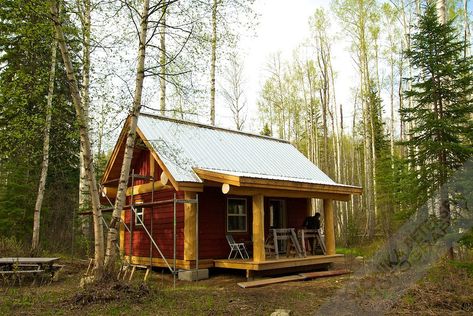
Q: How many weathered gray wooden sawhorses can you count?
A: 2